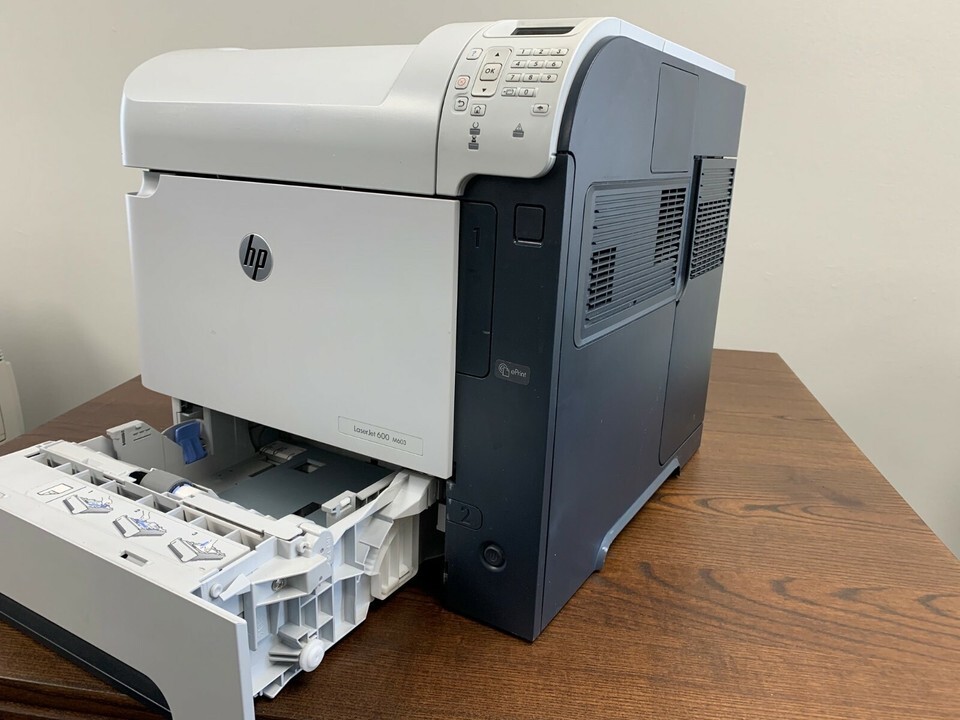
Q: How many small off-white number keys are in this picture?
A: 10